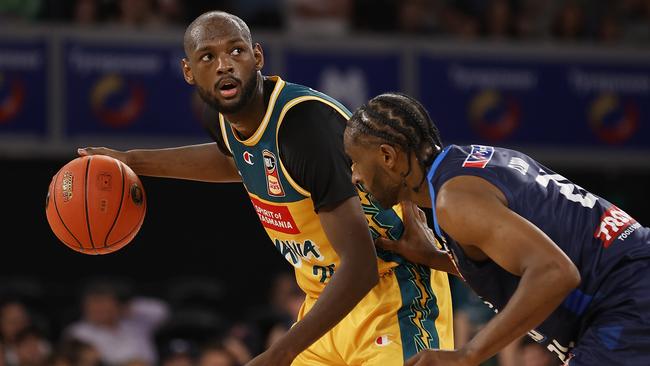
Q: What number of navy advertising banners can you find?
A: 4